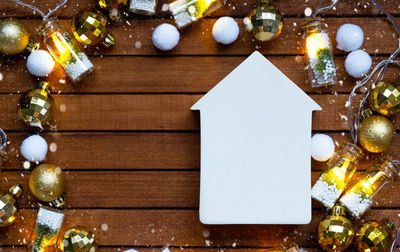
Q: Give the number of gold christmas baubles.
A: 12